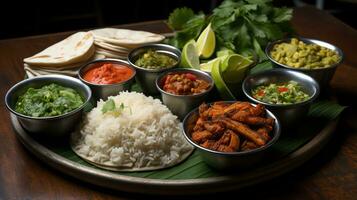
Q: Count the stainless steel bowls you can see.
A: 7